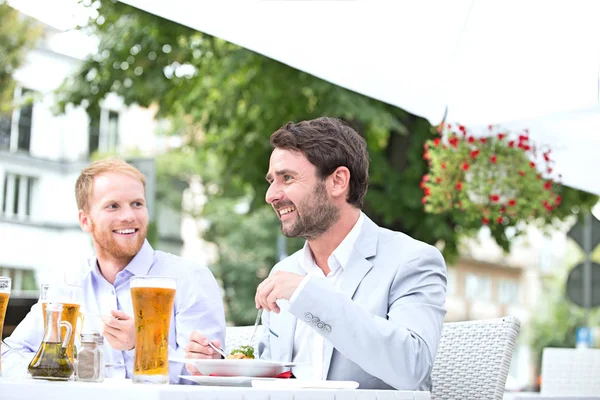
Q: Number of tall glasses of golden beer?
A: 3